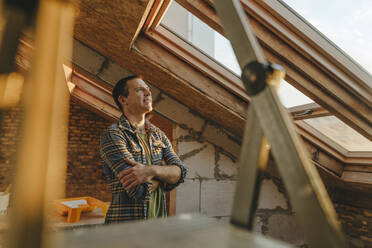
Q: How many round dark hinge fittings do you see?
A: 1